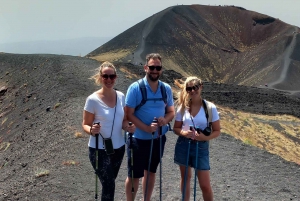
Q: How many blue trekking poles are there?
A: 4